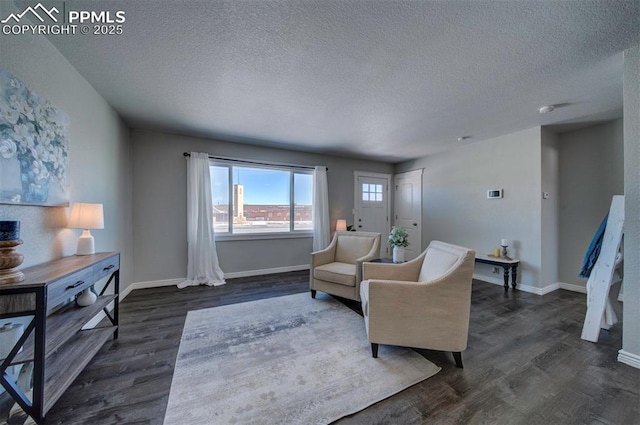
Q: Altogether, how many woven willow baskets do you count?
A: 0